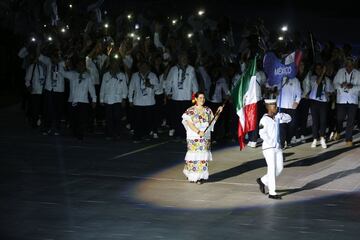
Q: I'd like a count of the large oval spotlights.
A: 1